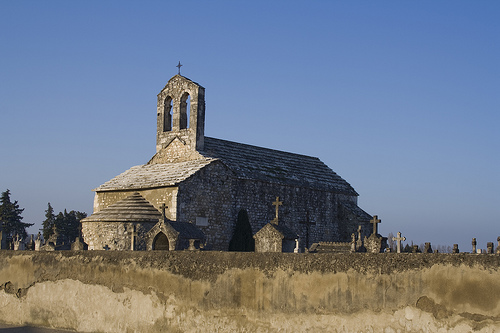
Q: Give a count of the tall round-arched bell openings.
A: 2